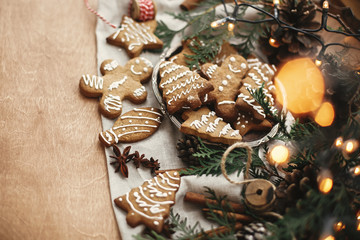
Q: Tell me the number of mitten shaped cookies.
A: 0